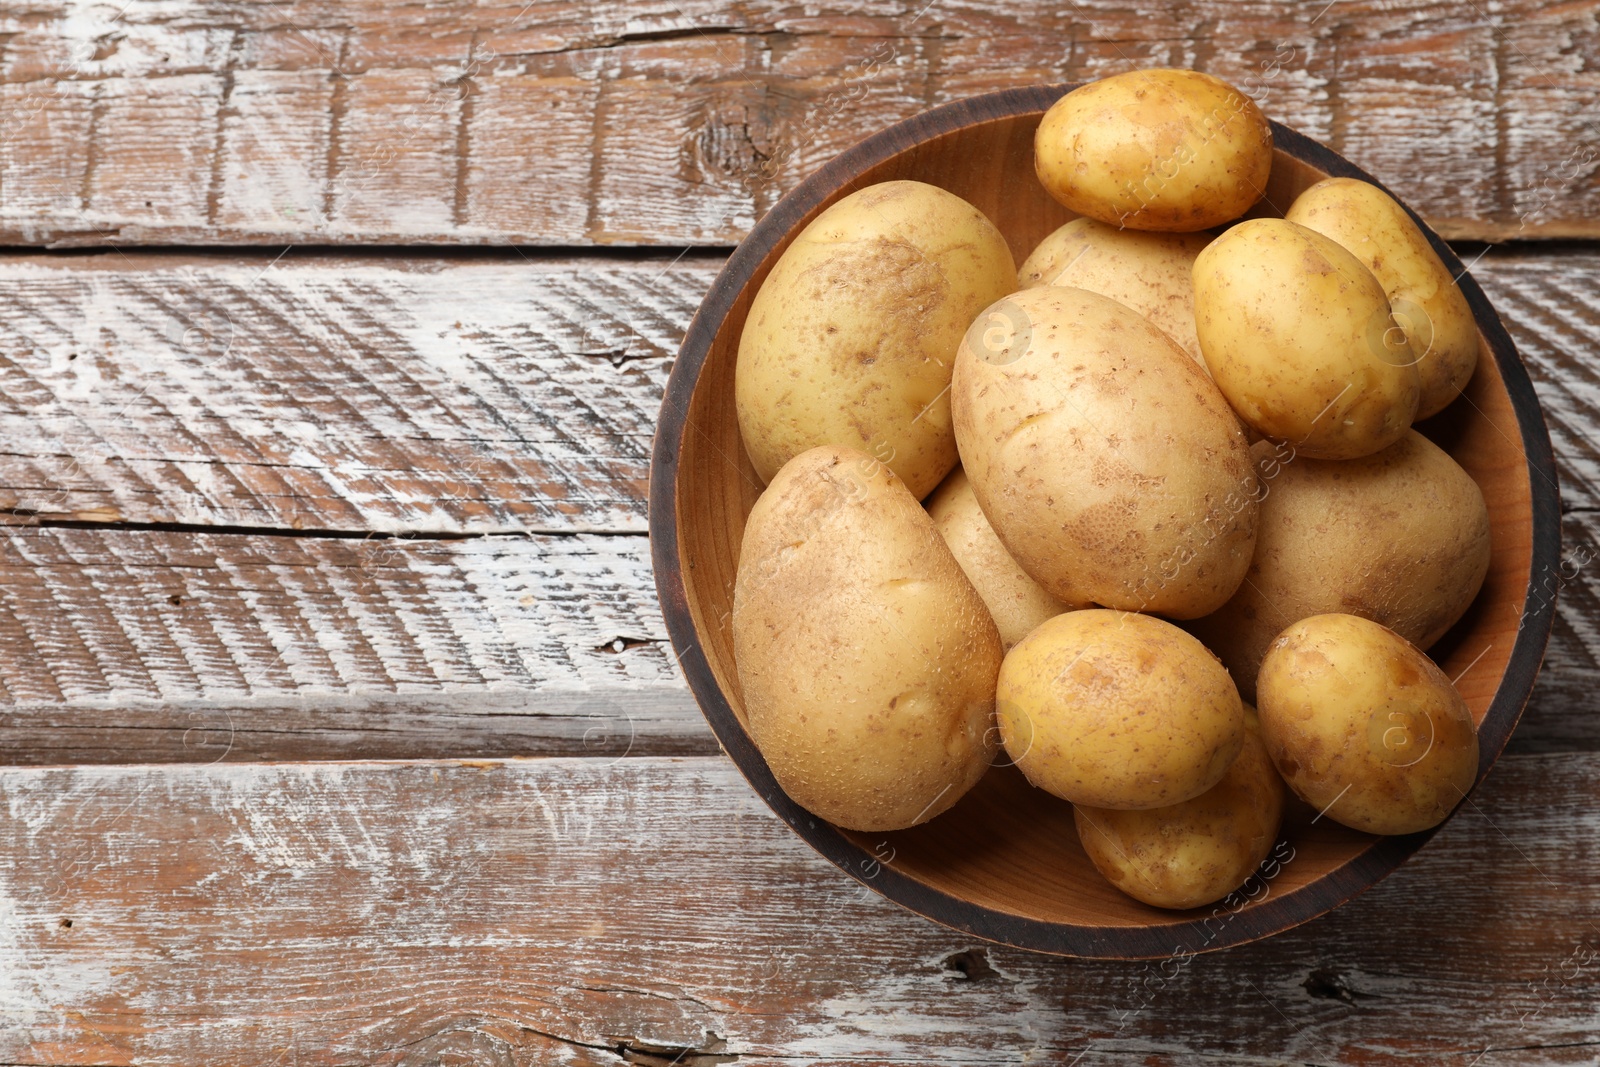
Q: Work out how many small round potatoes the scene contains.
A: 6